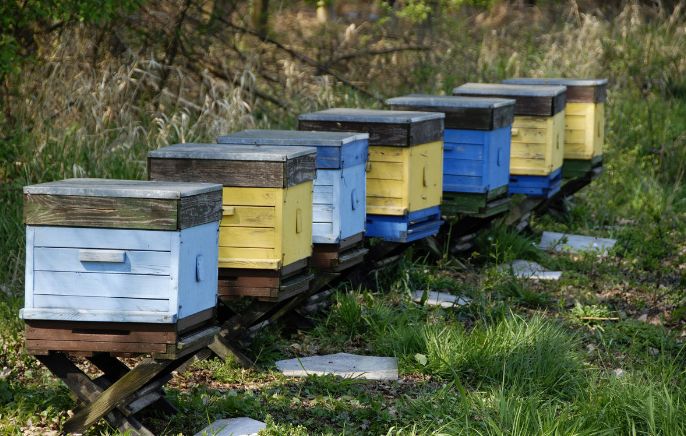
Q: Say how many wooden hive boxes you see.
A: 7